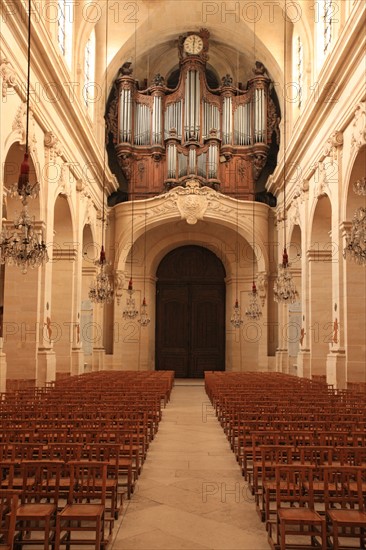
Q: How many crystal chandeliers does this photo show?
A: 8